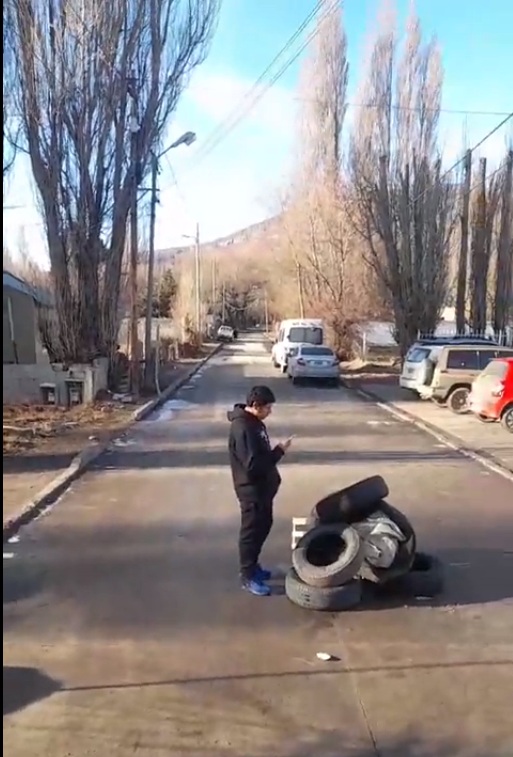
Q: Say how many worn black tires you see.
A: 5